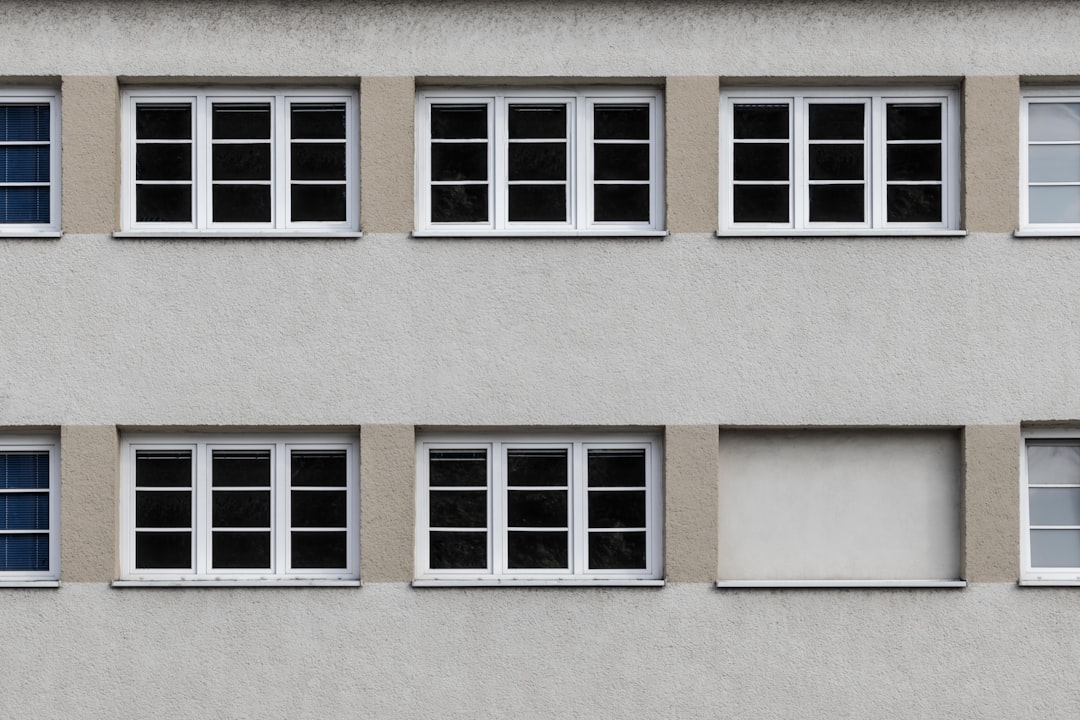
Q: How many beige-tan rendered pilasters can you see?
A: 8